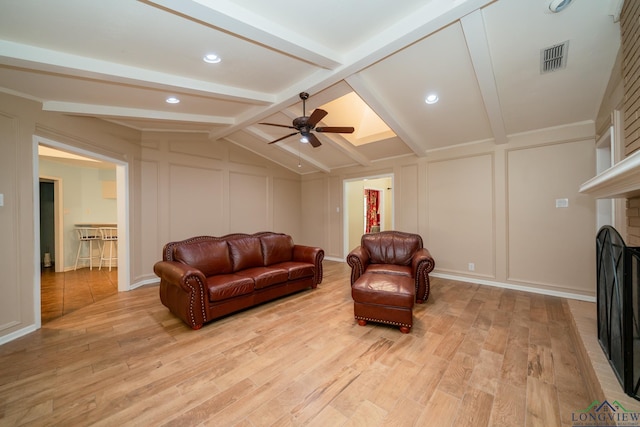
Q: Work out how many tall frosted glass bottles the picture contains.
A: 0